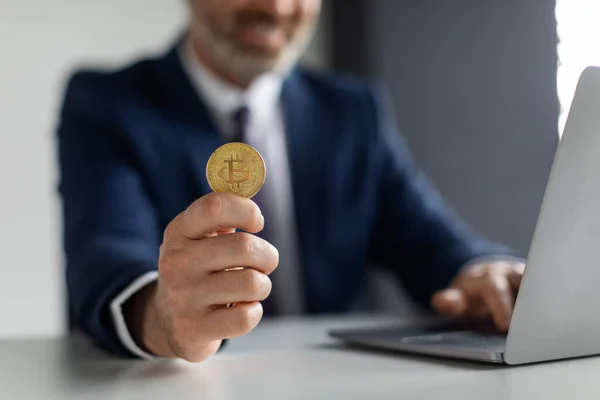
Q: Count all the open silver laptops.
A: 1